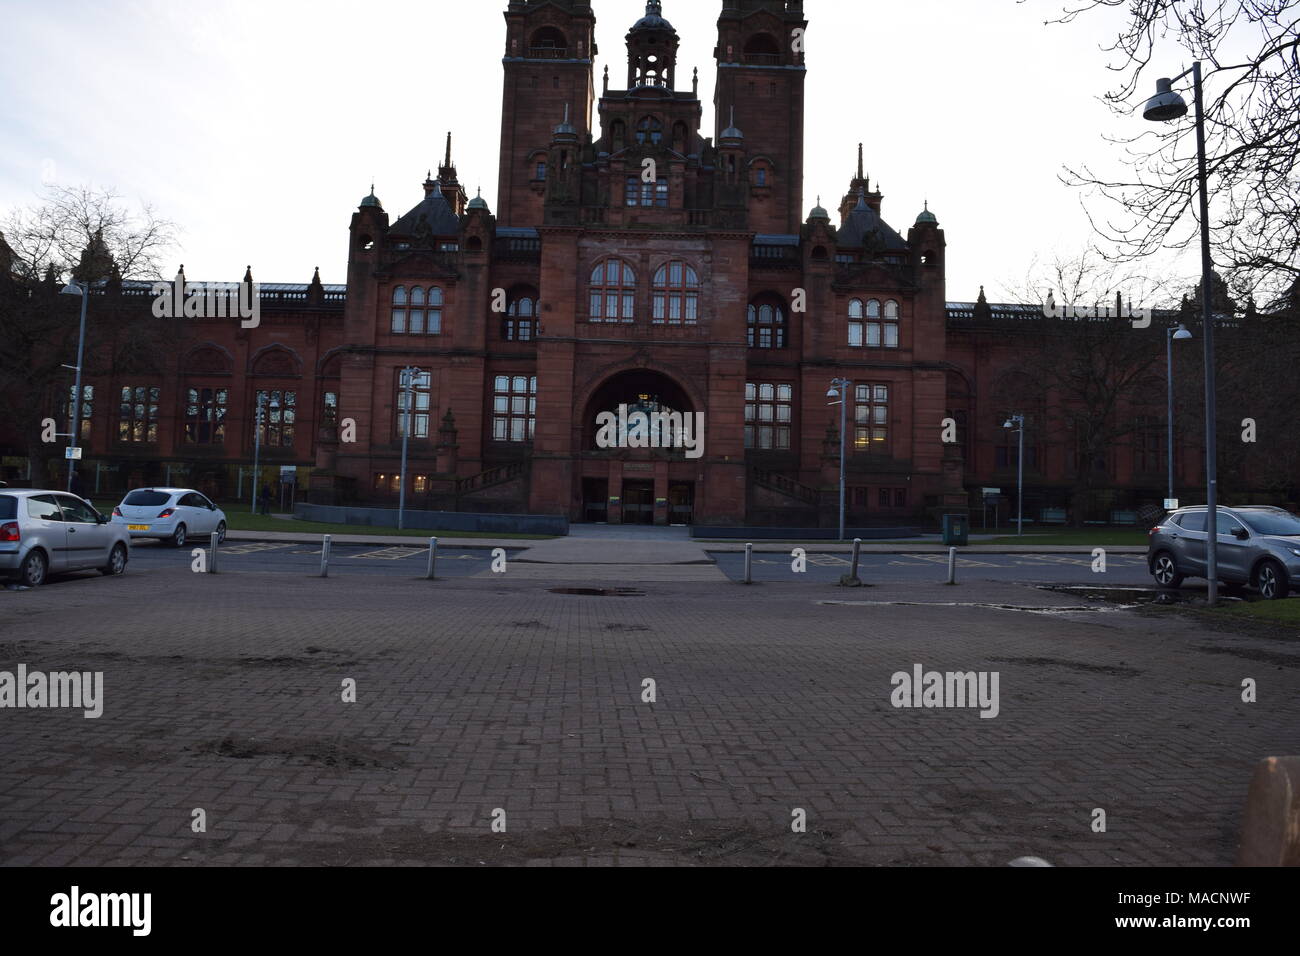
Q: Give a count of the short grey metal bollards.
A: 6